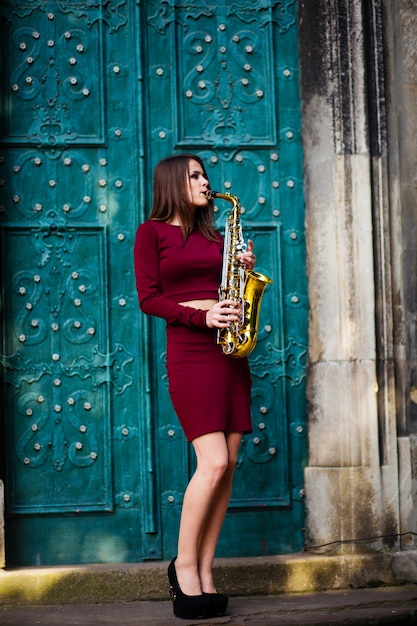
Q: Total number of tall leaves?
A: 0